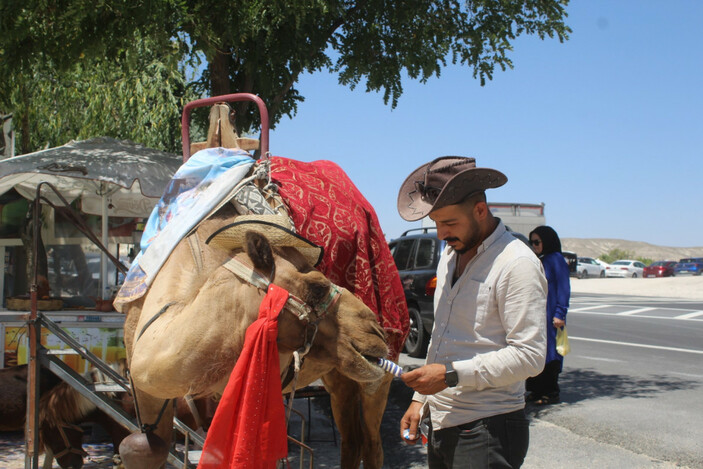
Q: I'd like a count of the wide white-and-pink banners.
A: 0